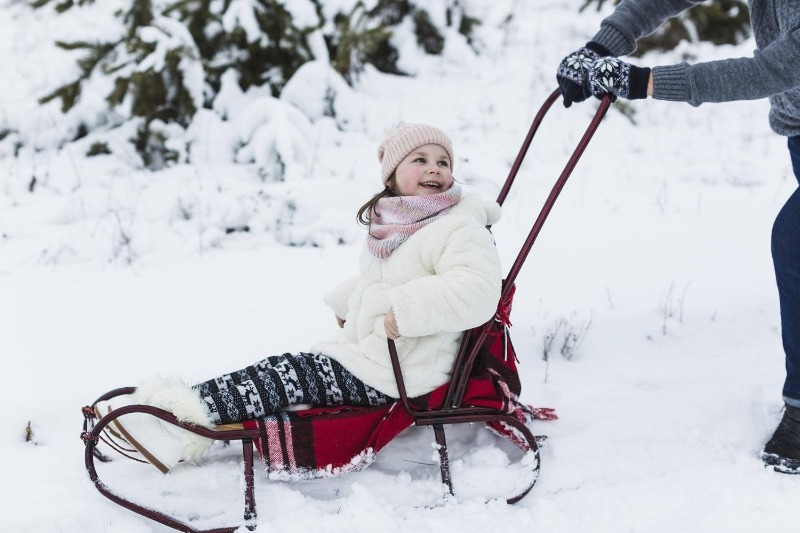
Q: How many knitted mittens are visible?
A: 2